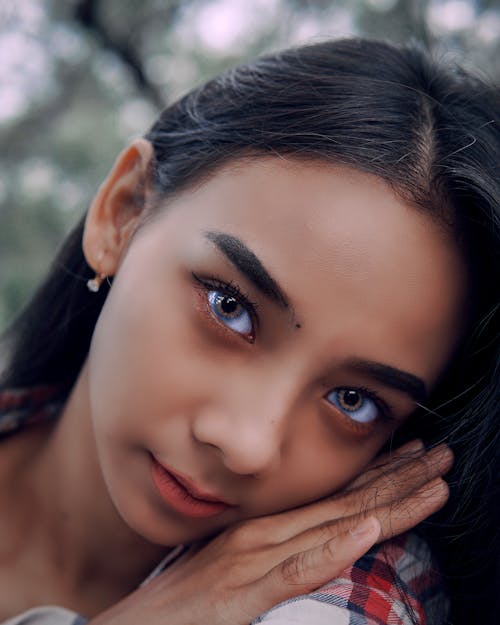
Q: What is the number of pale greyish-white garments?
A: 1